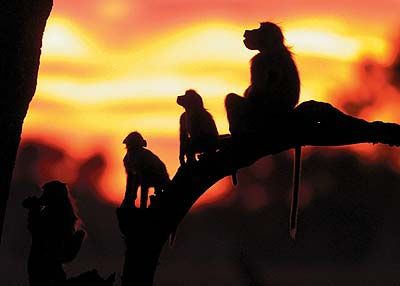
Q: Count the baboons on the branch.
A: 3